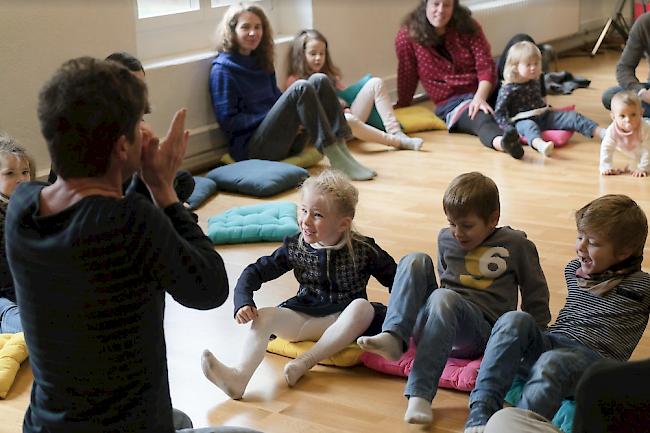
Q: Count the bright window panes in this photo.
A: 2